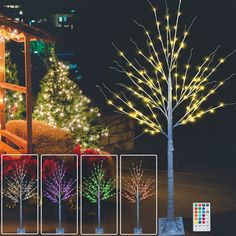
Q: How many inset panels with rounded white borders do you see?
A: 4